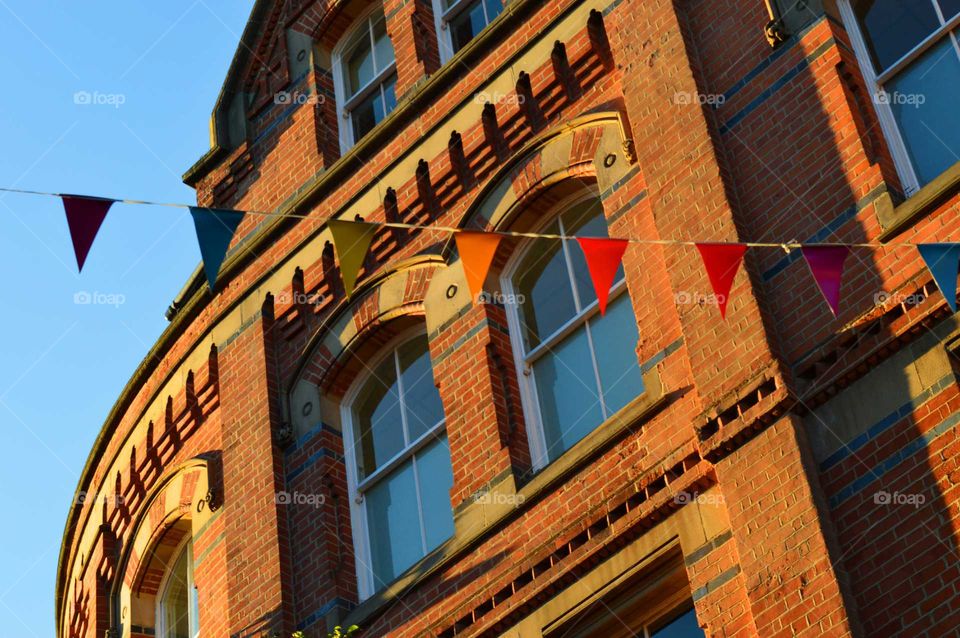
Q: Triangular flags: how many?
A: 8